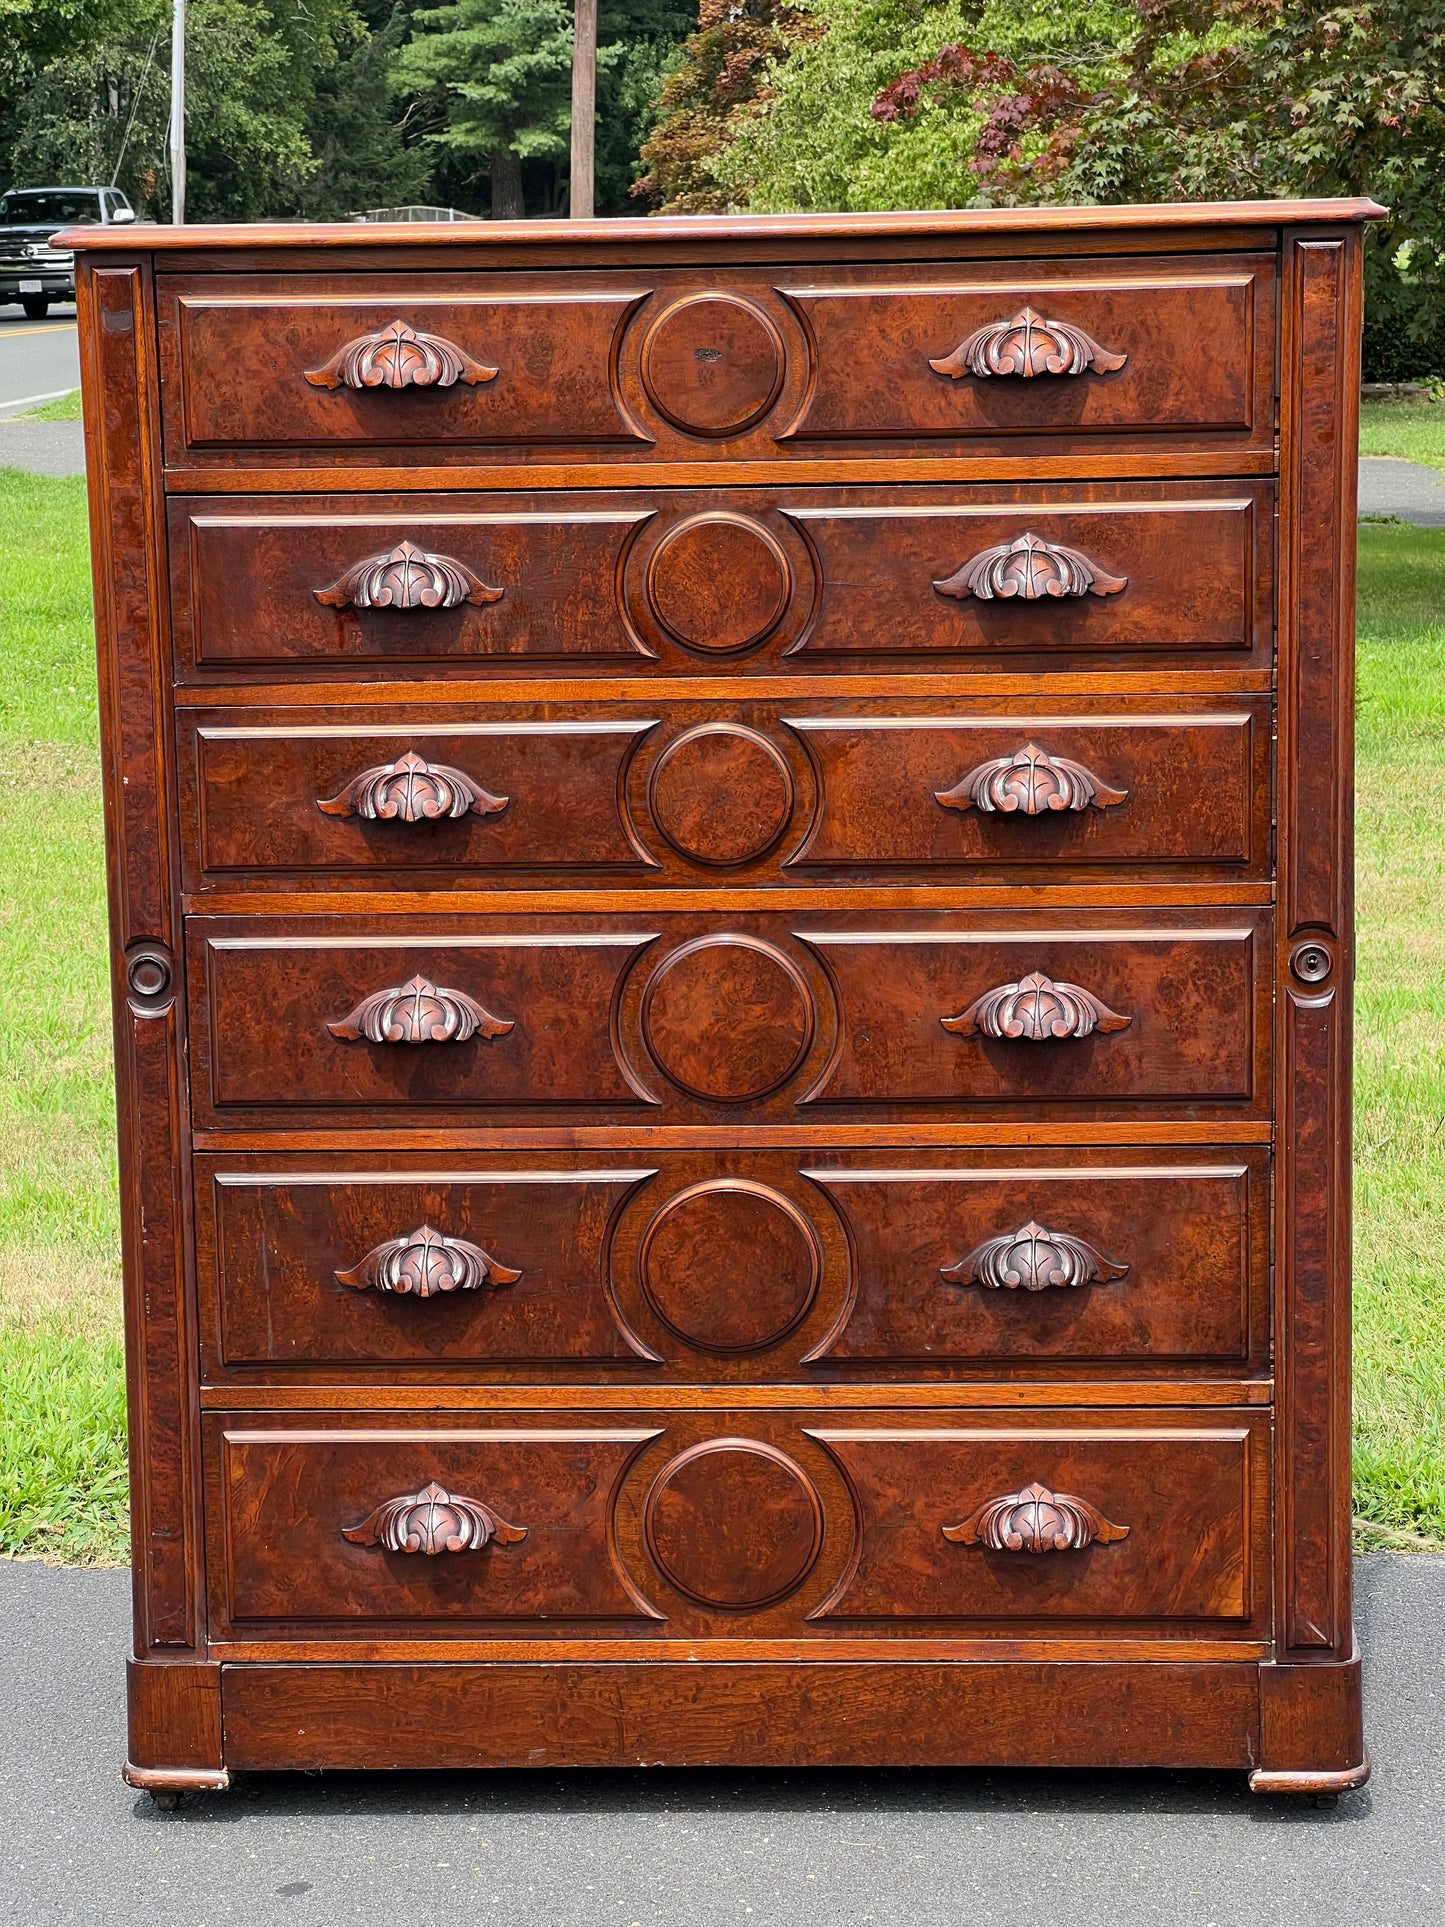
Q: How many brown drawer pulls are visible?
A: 12